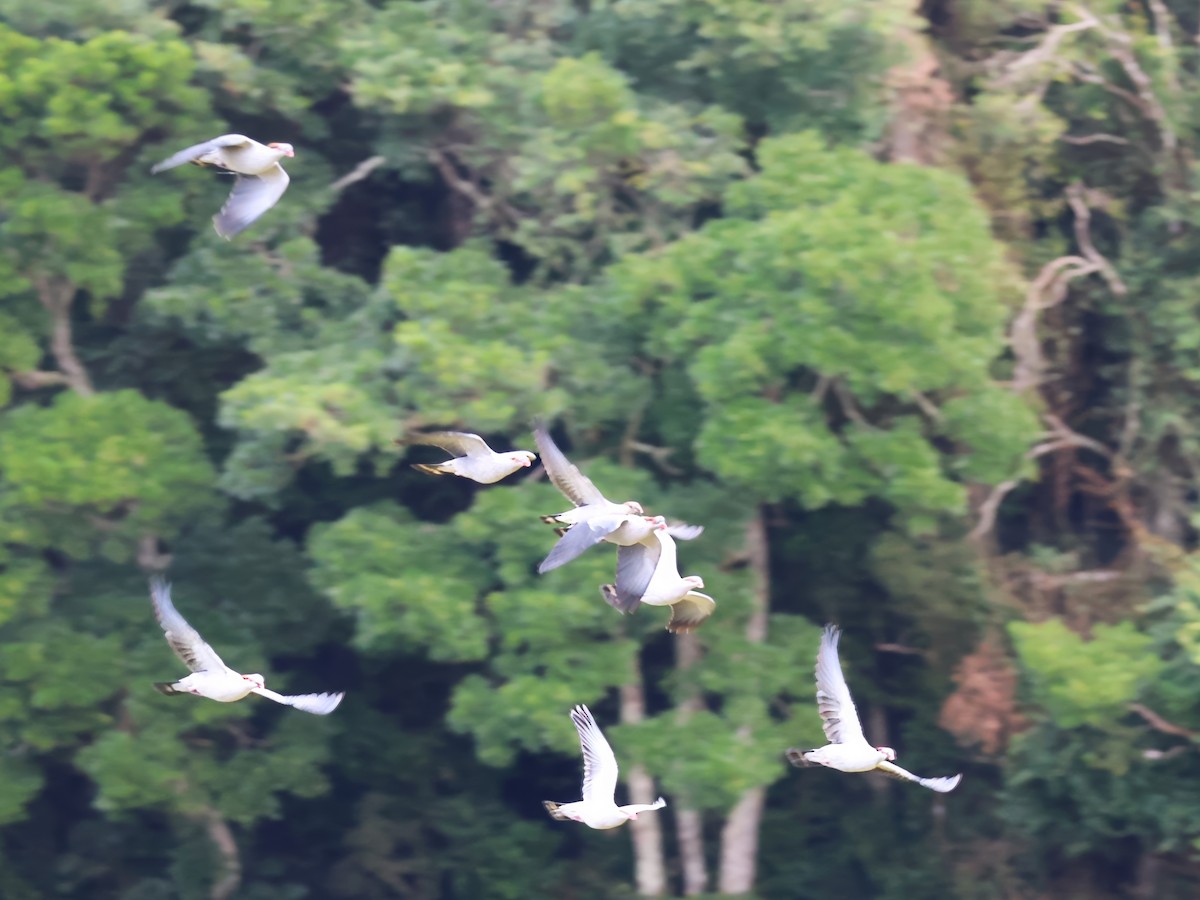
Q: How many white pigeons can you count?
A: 8